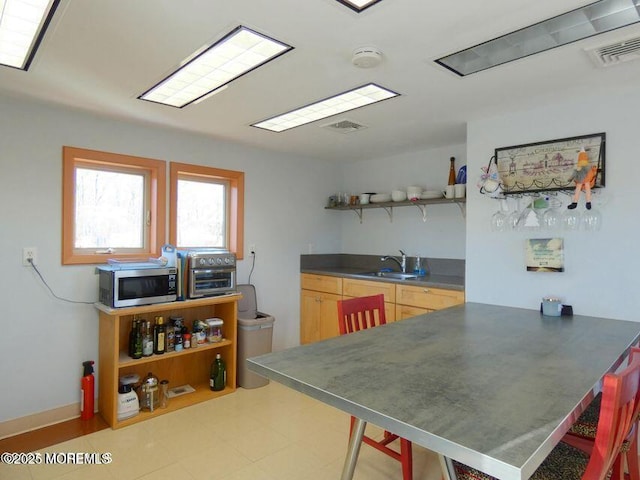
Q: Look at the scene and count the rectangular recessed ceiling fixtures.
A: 5